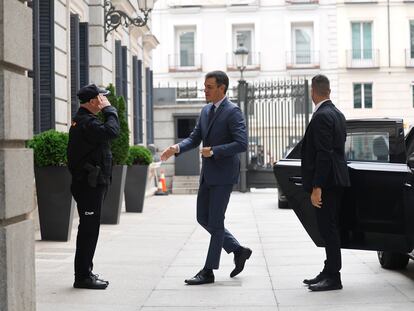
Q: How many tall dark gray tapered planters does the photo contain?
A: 3